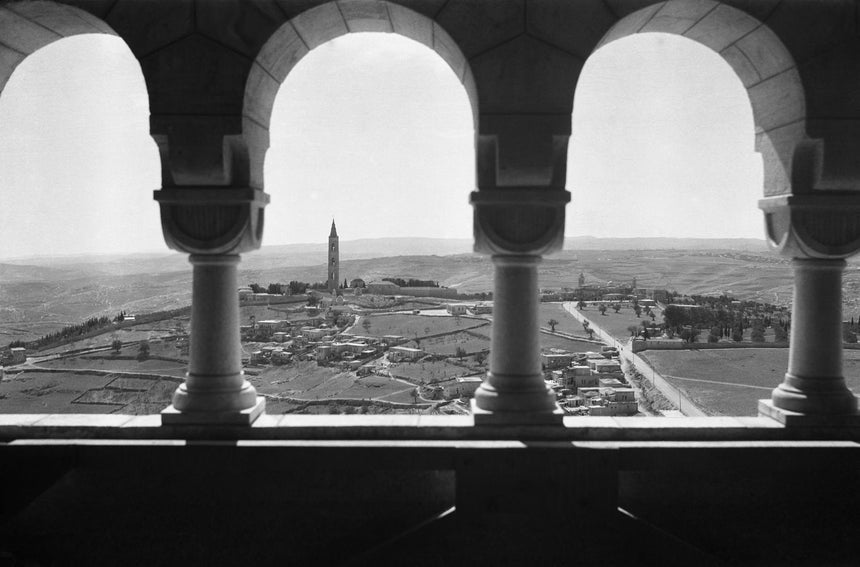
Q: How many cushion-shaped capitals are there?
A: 3